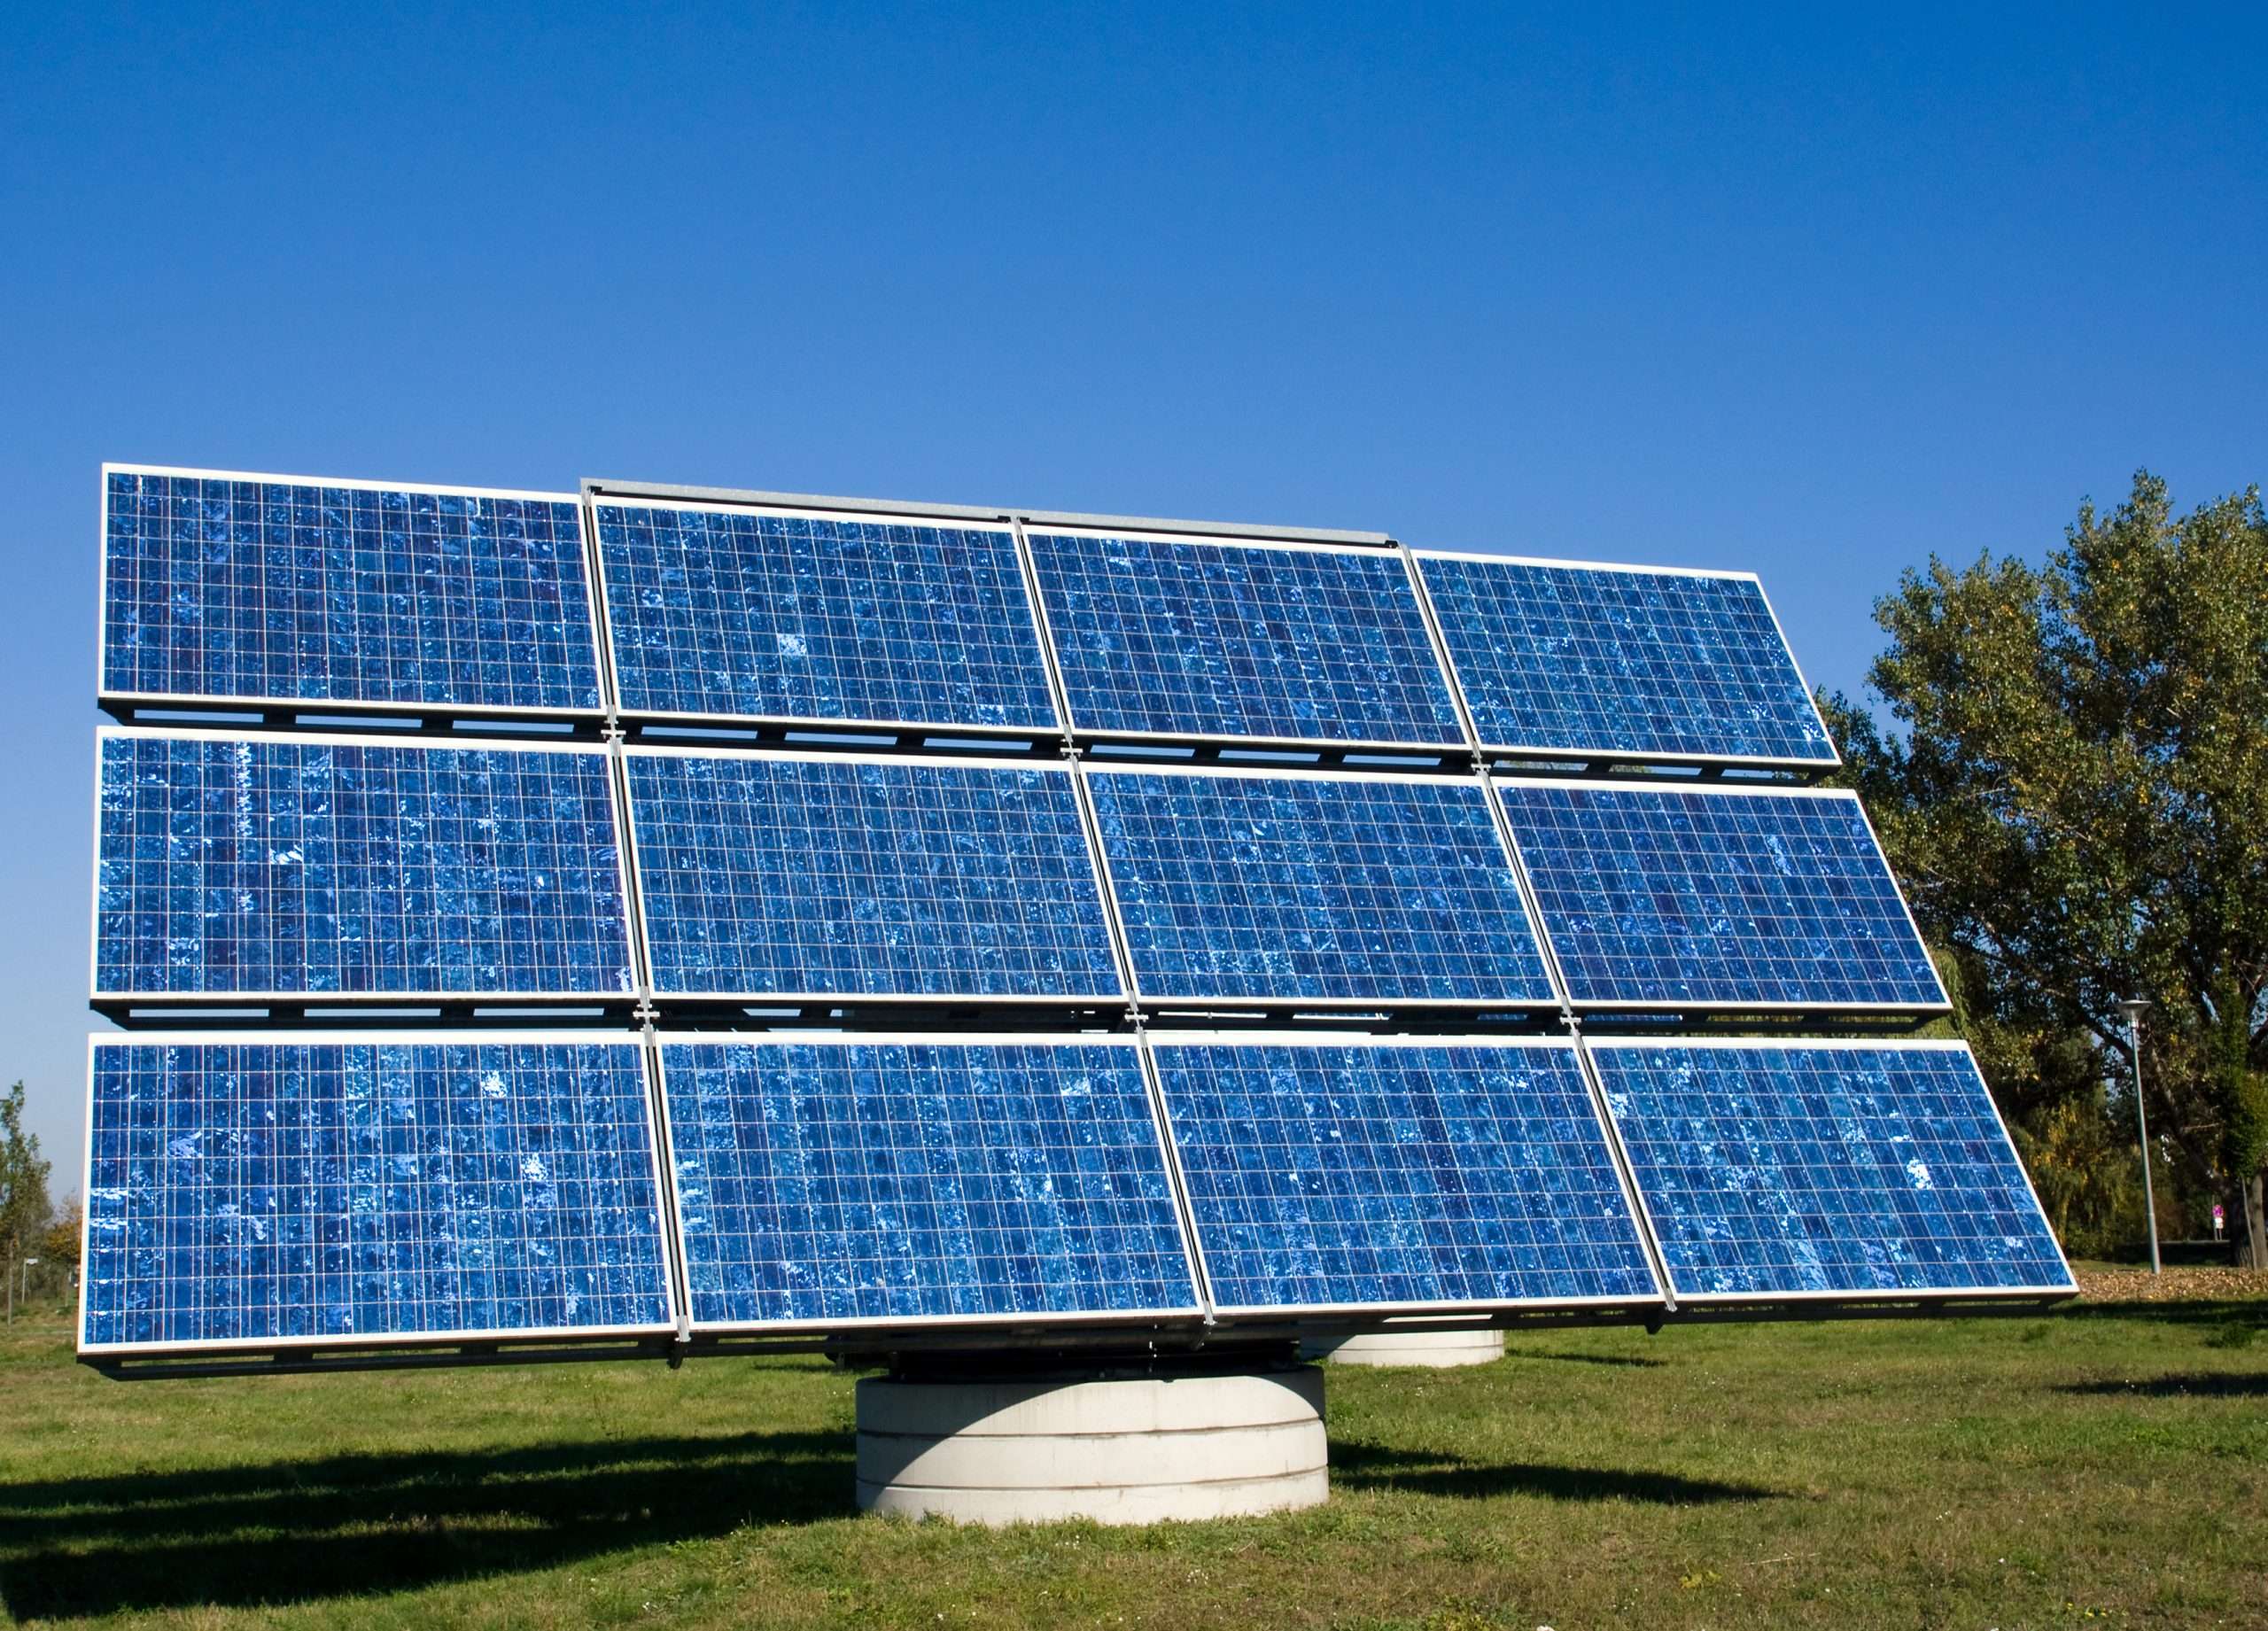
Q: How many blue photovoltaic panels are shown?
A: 12